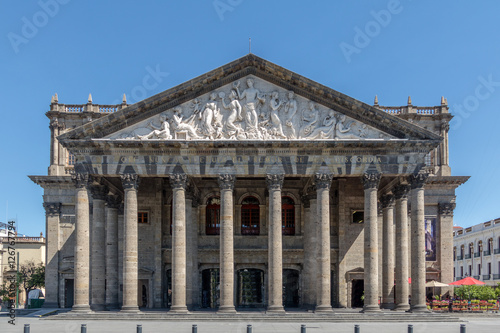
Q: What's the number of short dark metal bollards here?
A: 9